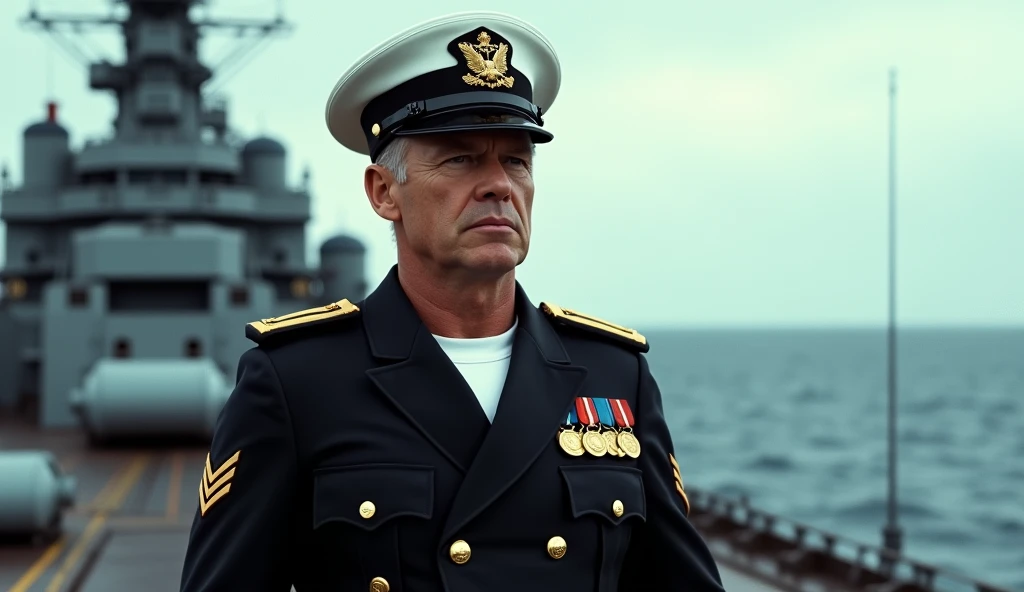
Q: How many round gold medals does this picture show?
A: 4